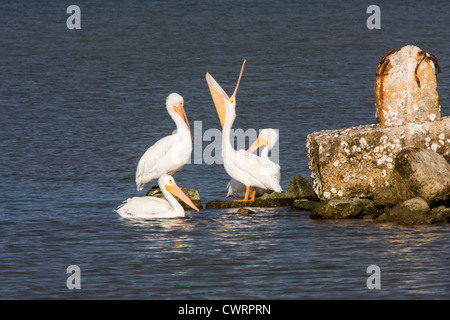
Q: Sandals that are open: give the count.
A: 0